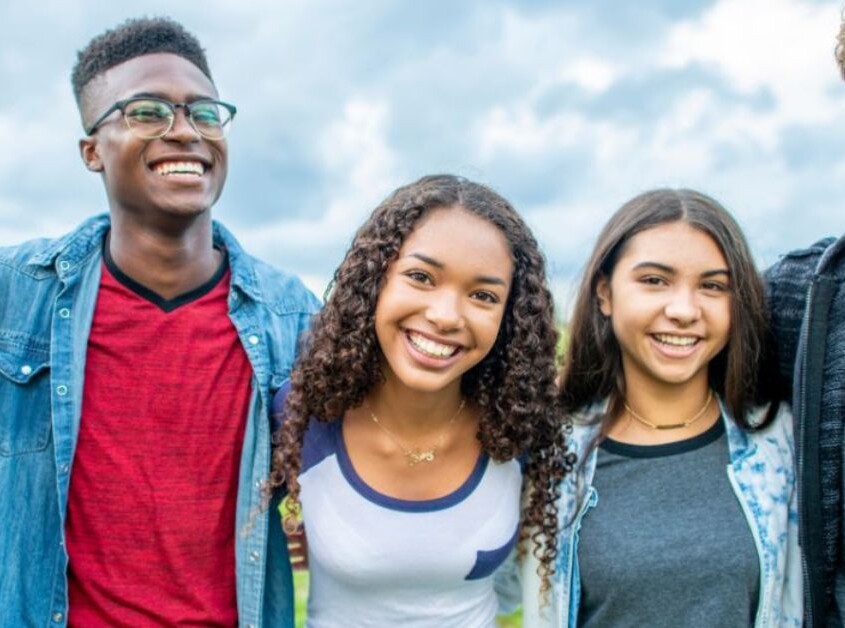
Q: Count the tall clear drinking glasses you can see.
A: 0